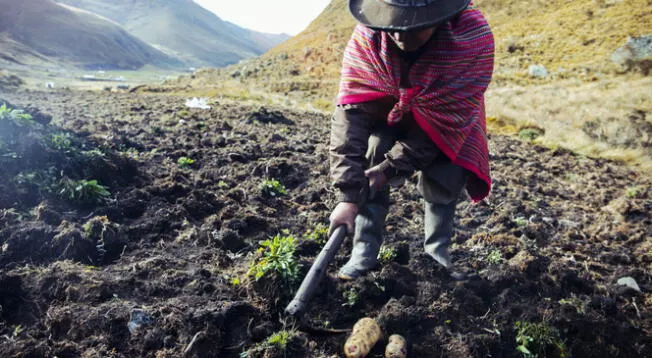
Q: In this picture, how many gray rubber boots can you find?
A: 2